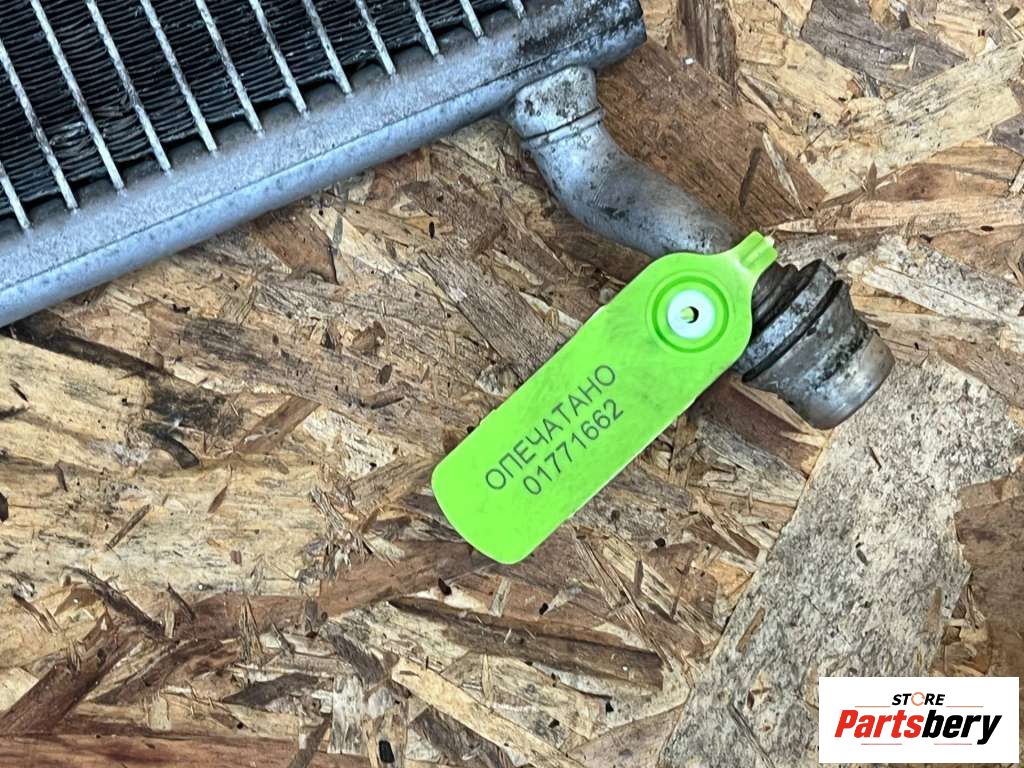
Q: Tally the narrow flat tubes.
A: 12